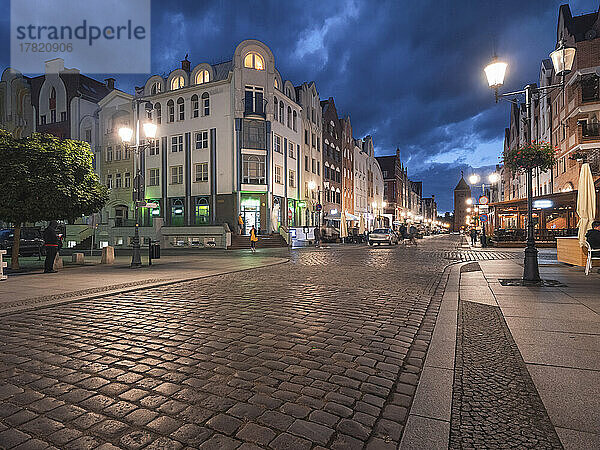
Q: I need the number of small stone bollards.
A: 3